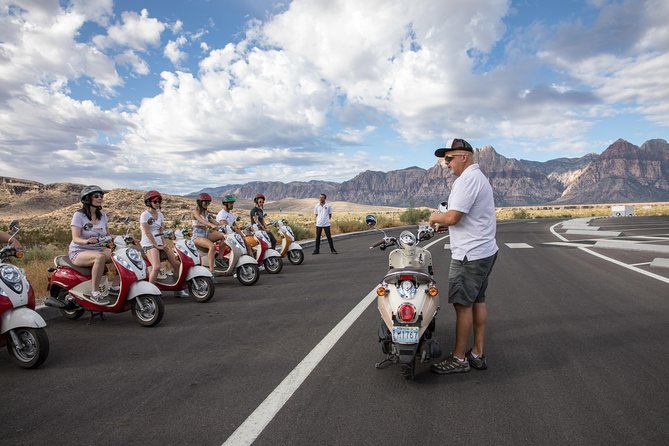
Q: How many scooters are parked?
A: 7